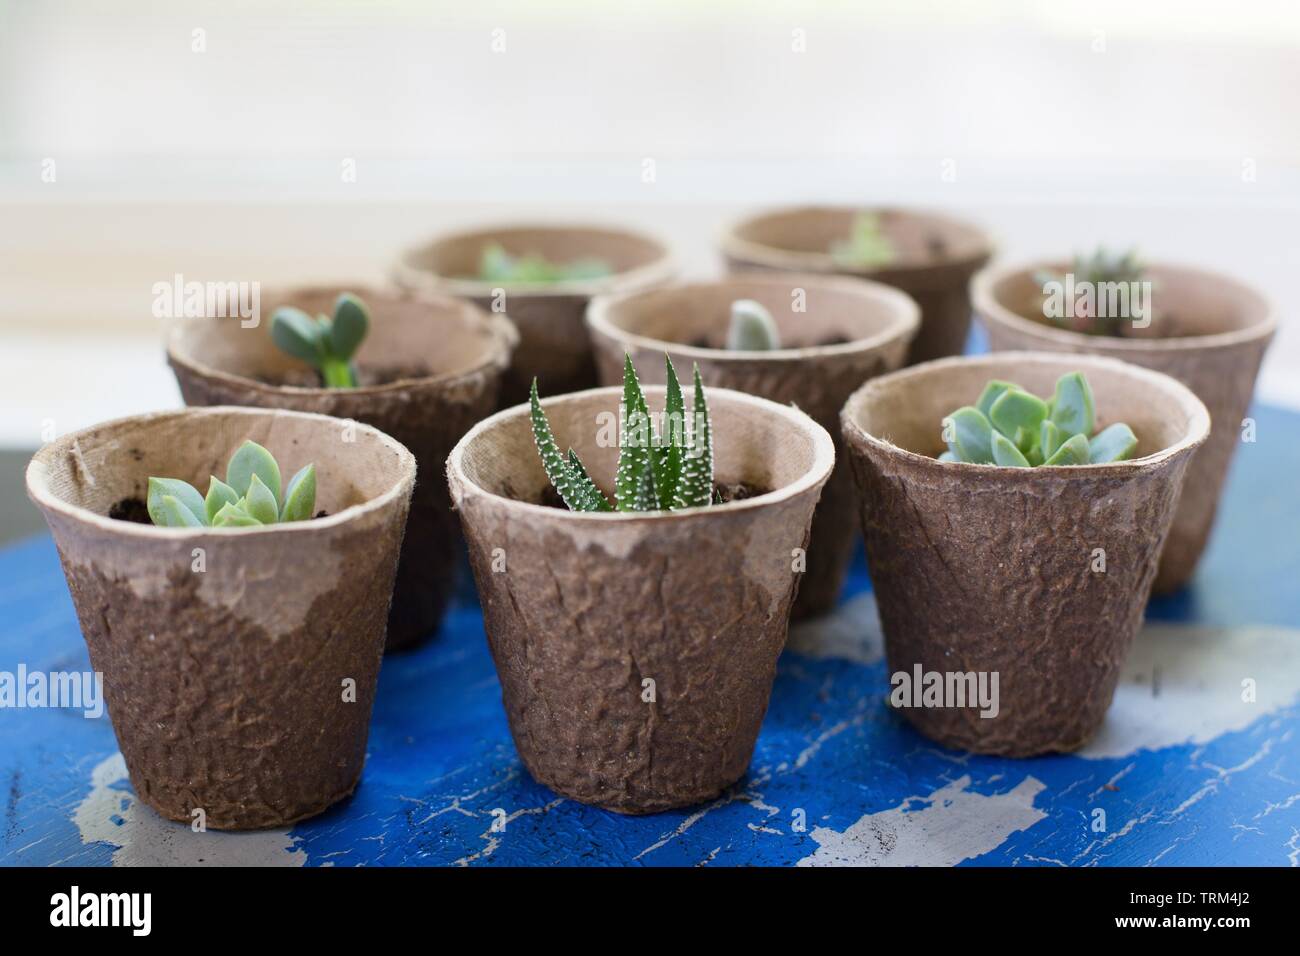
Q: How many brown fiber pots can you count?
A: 8